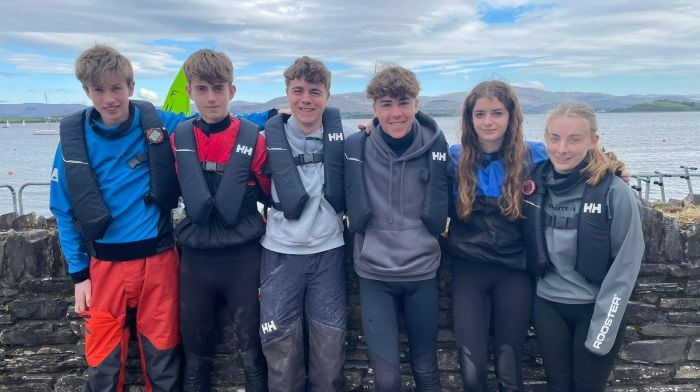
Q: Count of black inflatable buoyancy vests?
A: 5